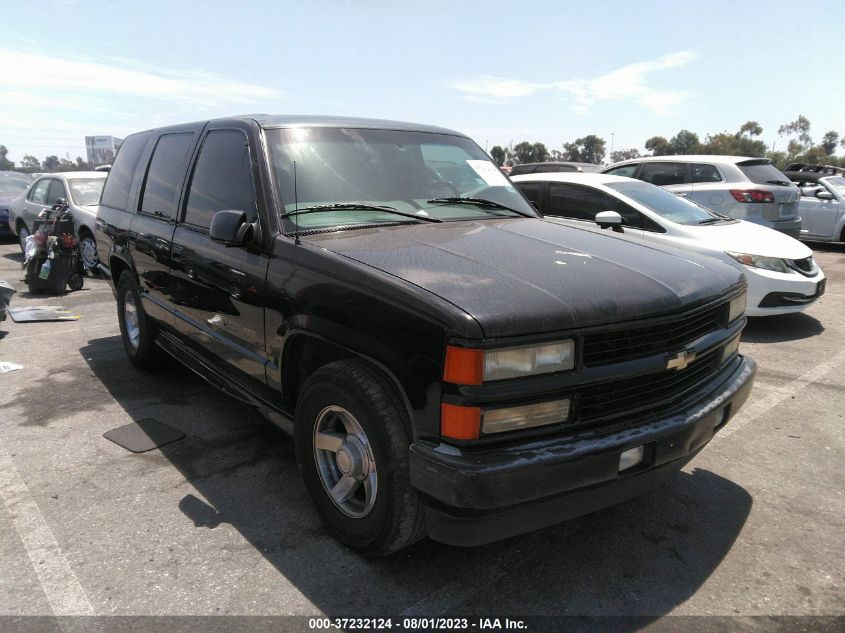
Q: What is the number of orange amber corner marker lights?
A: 2